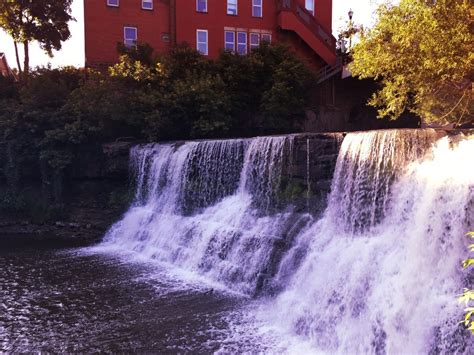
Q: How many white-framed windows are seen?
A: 12